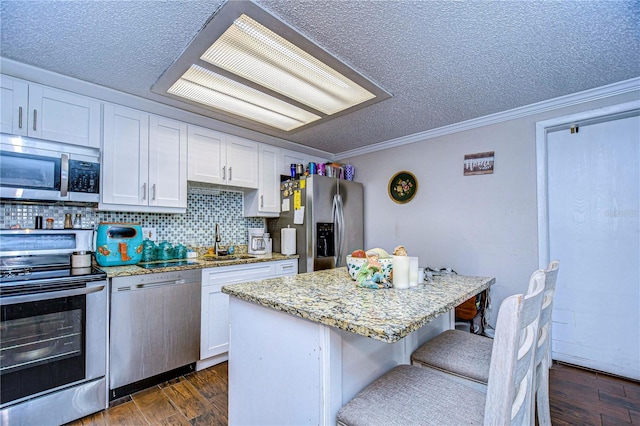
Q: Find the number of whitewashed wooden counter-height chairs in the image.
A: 2